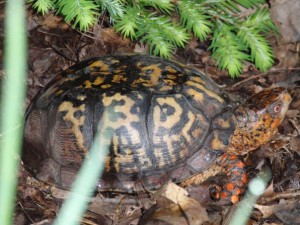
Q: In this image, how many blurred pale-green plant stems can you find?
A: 3